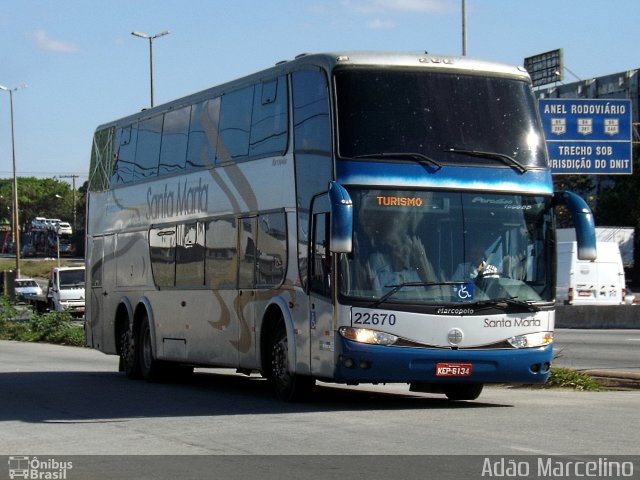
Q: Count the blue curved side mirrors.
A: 2